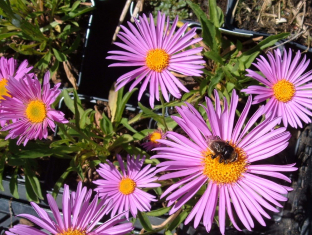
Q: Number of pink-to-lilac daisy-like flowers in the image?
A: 8